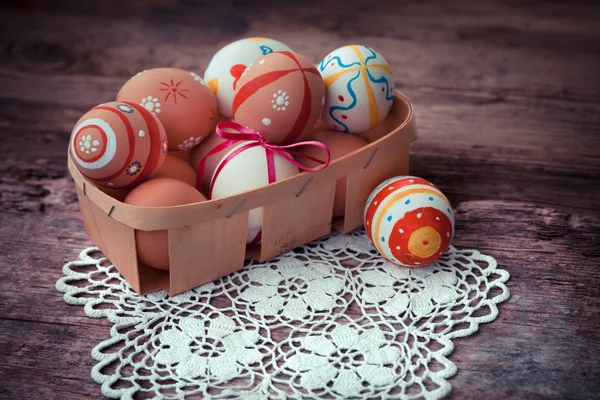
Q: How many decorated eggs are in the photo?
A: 7